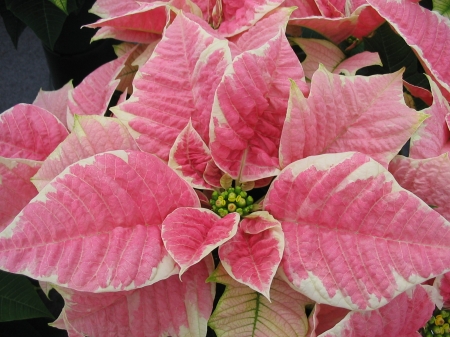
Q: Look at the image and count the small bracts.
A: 3